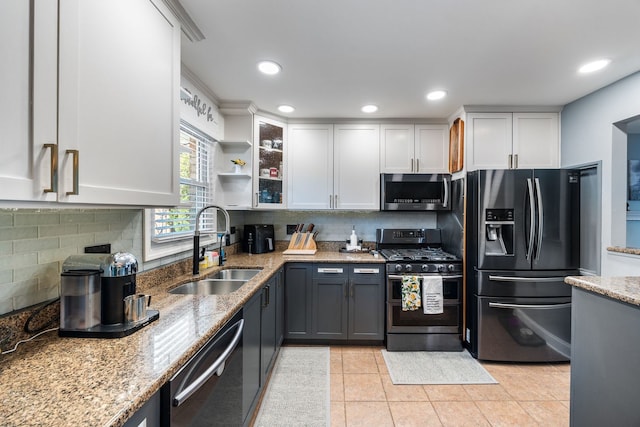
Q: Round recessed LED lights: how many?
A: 5